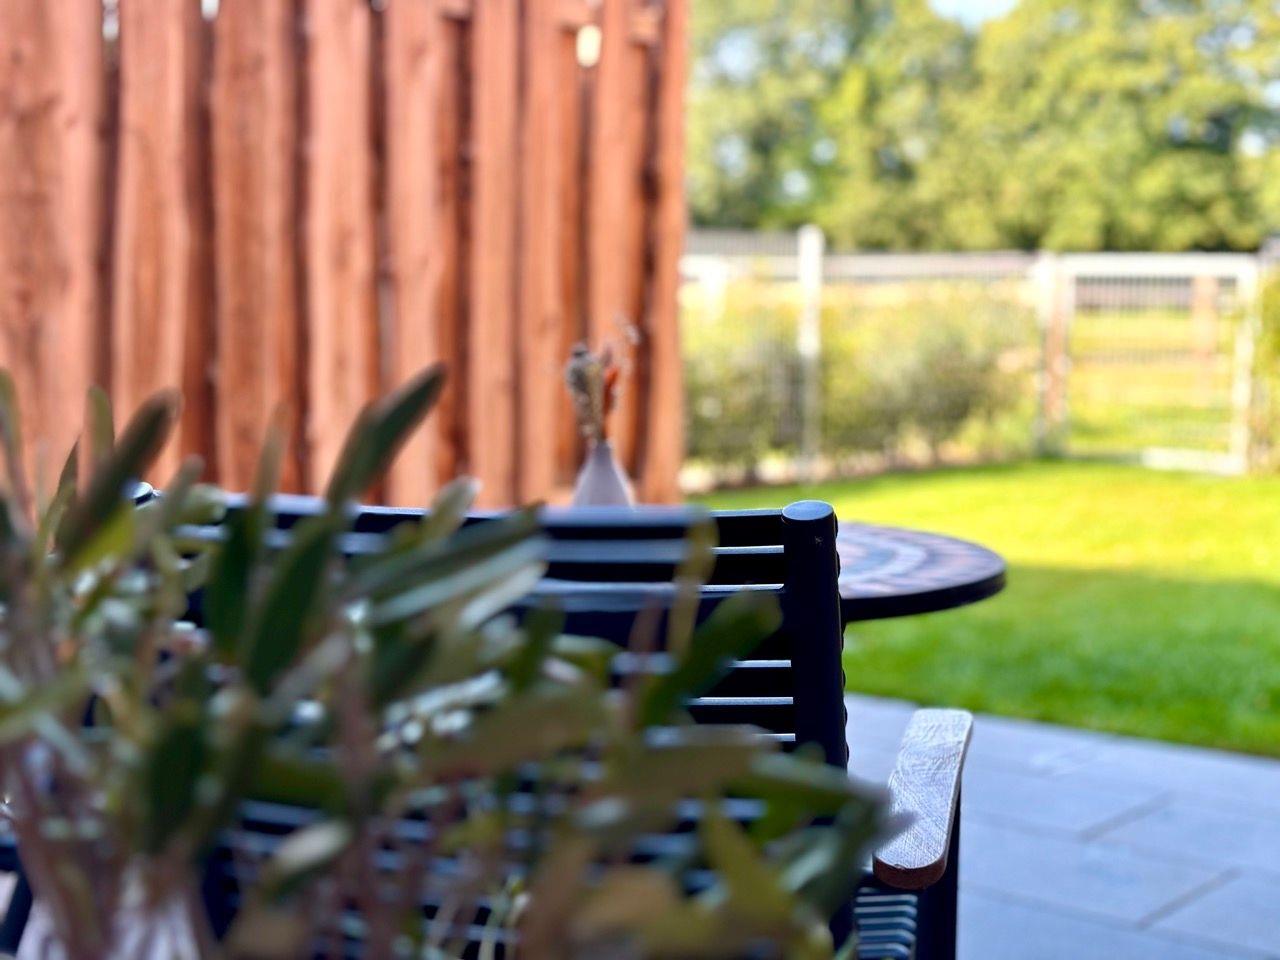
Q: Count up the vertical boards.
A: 9